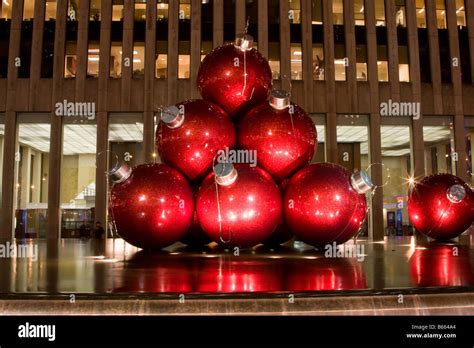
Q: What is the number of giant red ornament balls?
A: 7